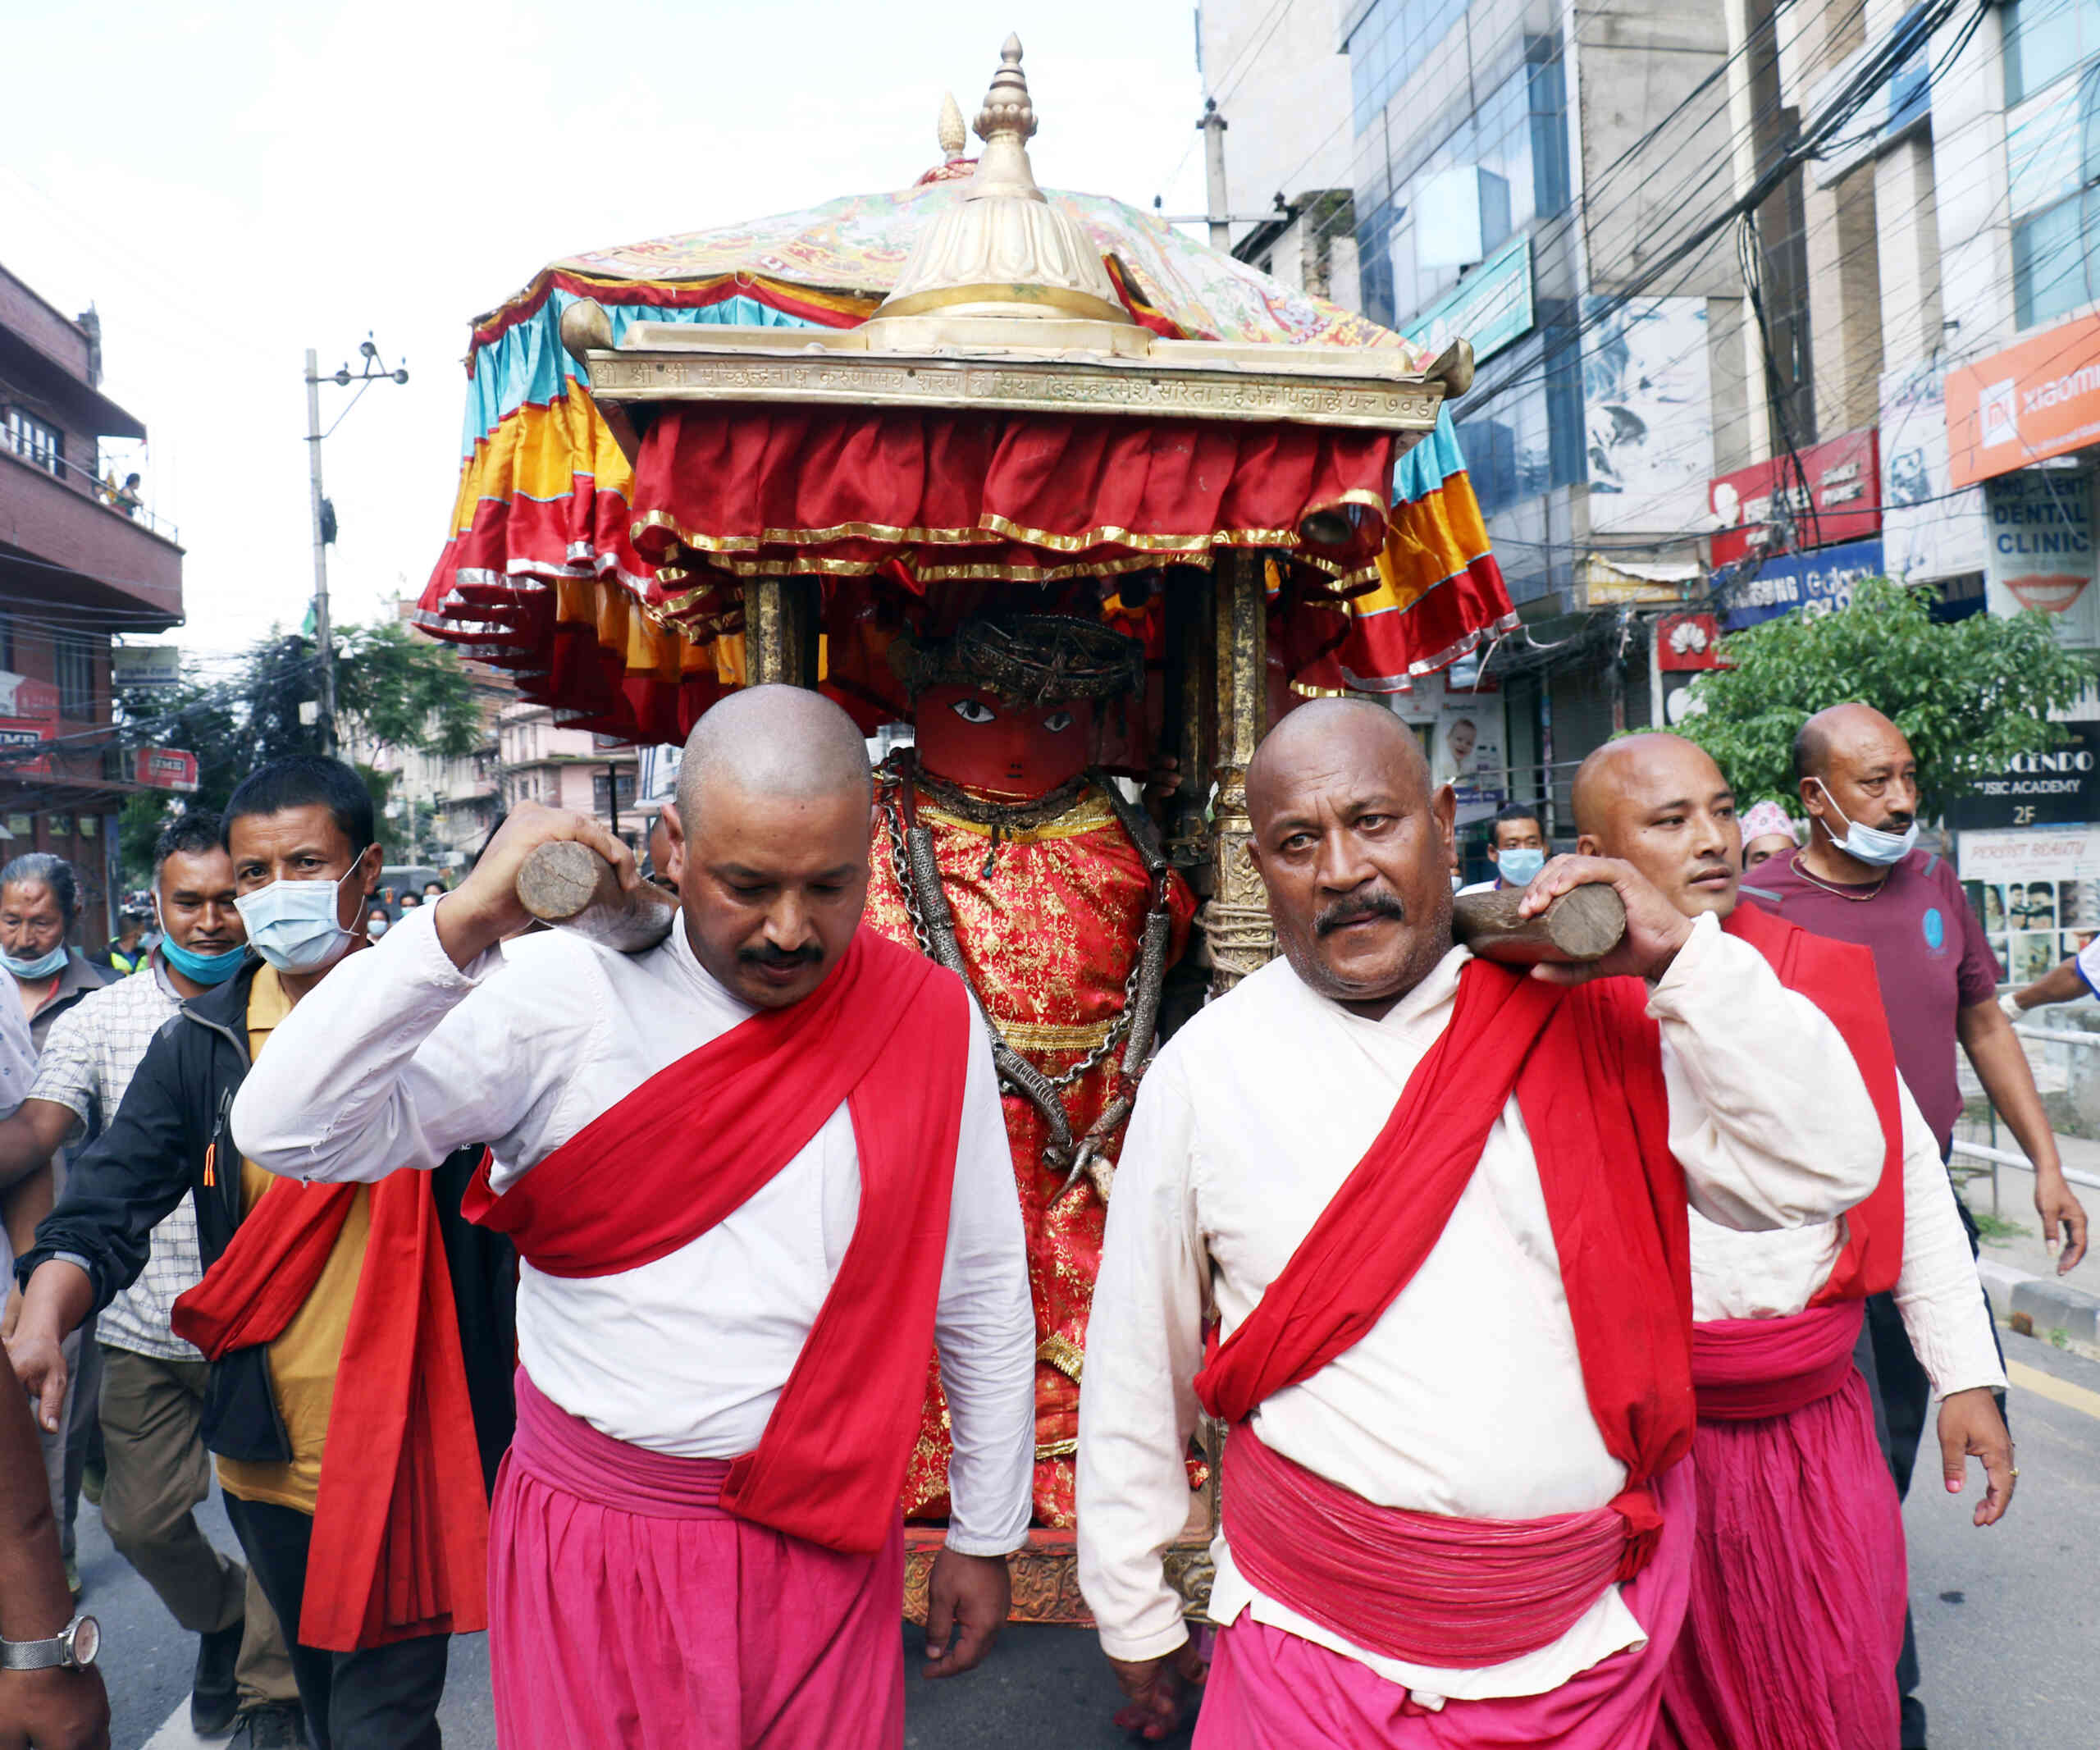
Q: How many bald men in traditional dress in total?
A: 3